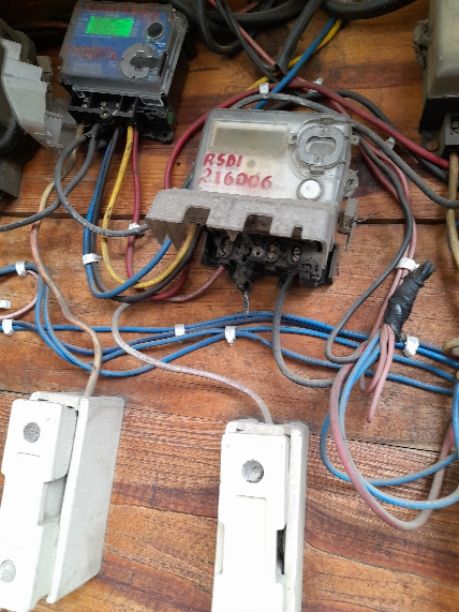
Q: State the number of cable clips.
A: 12